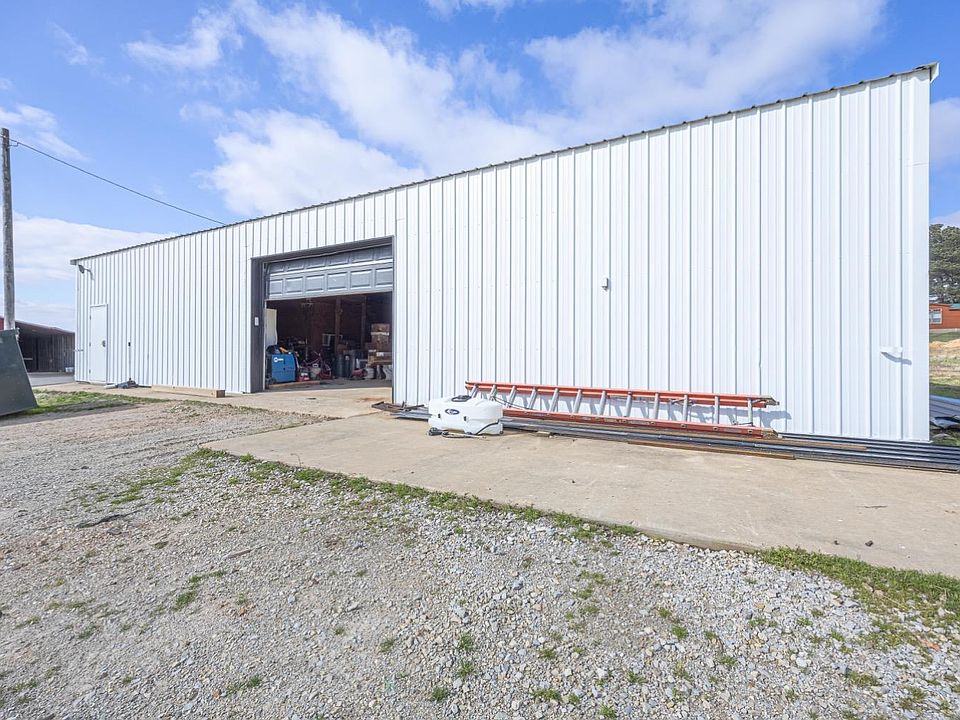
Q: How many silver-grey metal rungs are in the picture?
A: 12